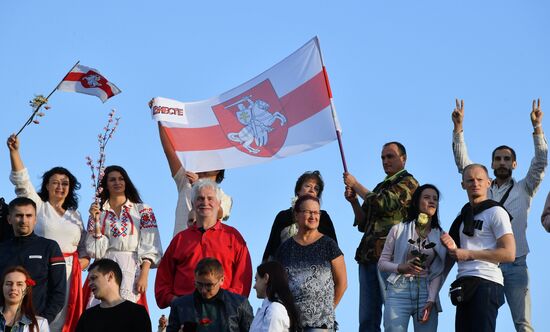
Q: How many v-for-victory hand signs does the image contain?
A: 2